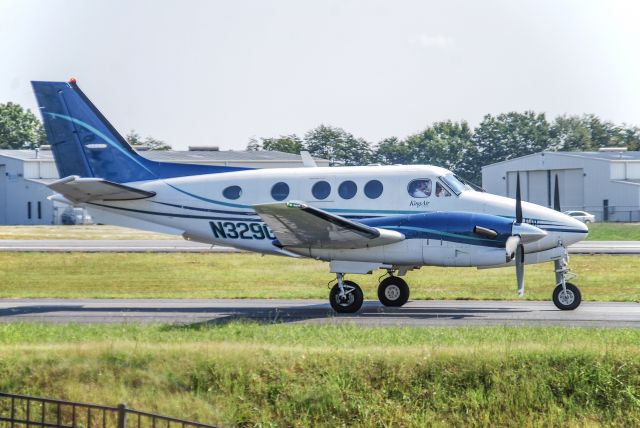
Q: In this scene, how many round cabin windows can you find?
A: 5